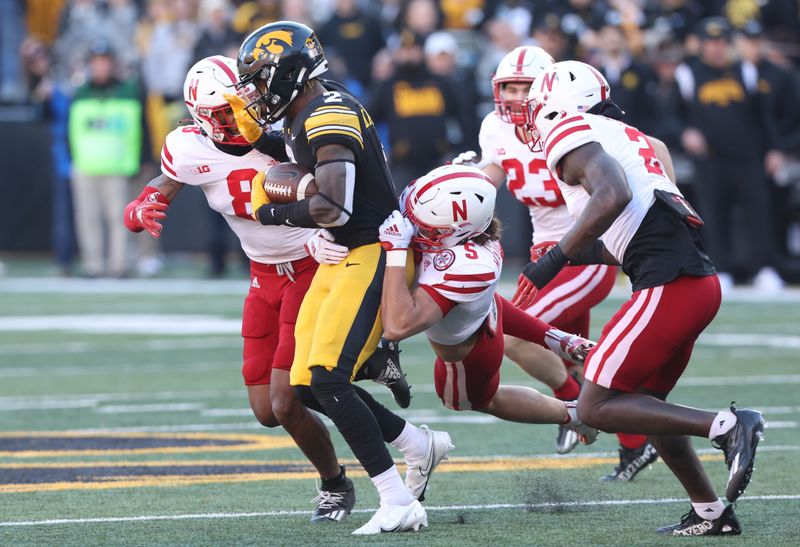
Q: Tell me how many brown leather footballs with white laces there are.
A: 1